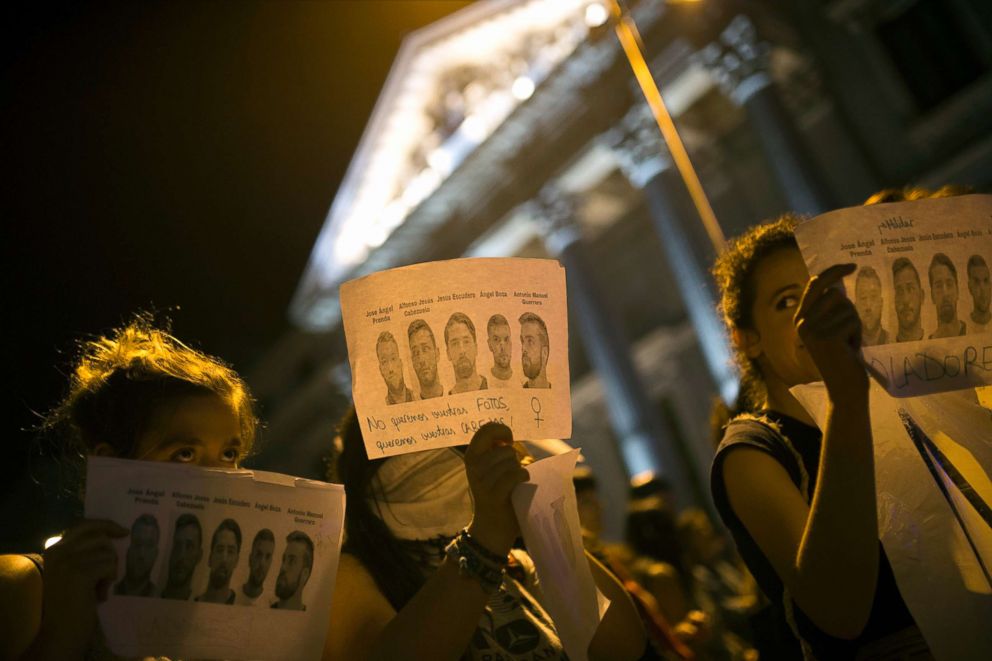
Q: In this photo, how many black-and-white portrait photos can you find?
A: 14